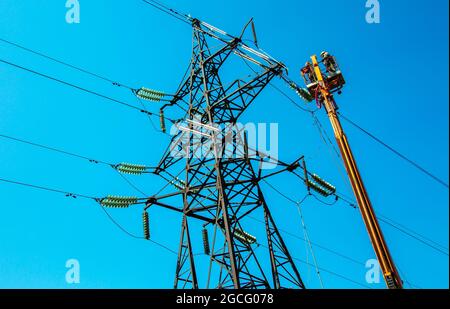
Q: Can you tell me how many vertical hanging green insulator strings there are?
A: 3